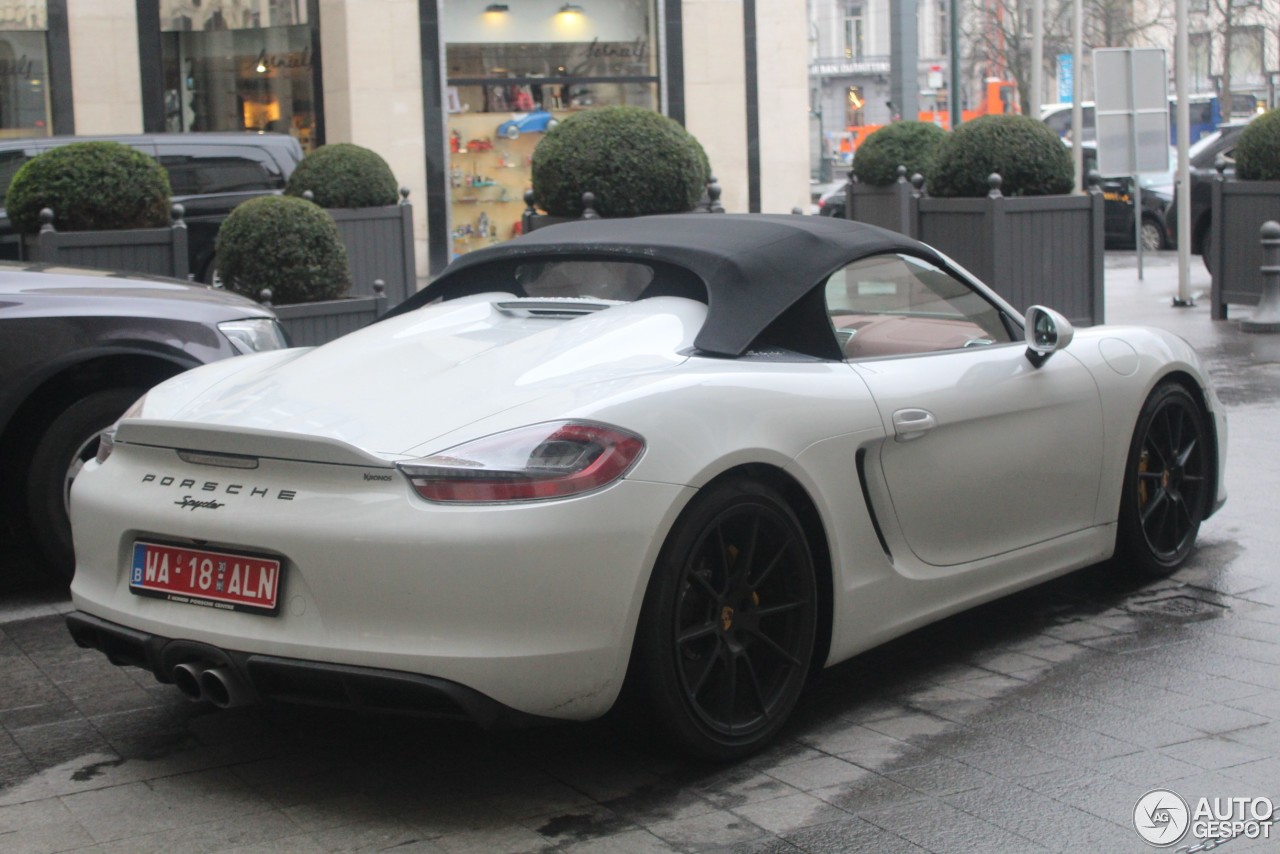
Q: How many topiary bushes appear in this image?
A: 7